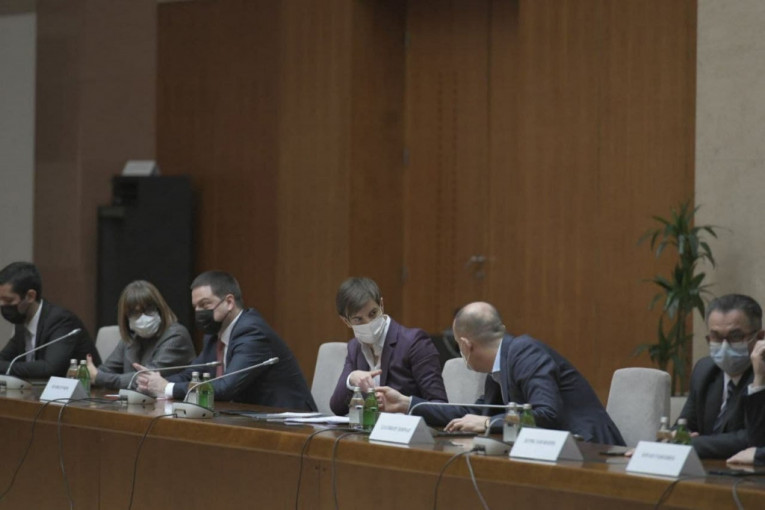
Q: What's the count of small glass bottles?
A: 10